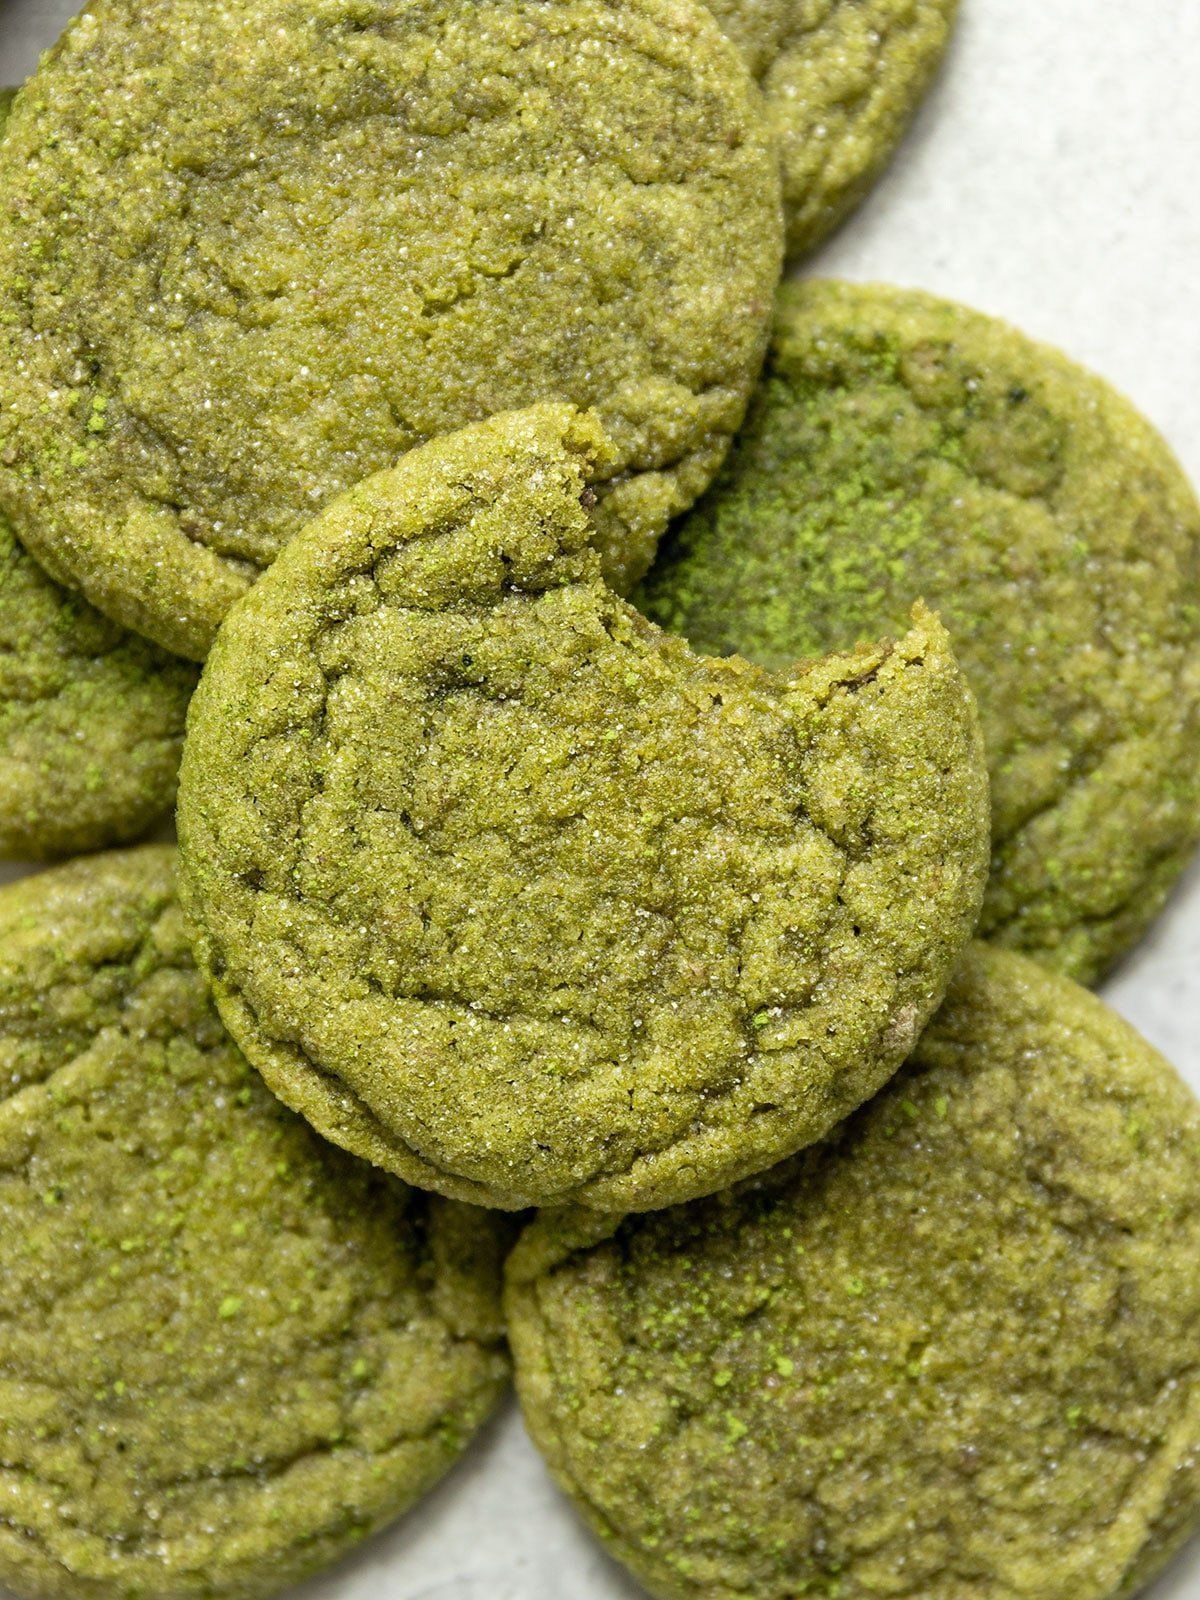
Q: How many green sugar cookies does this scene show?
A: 7